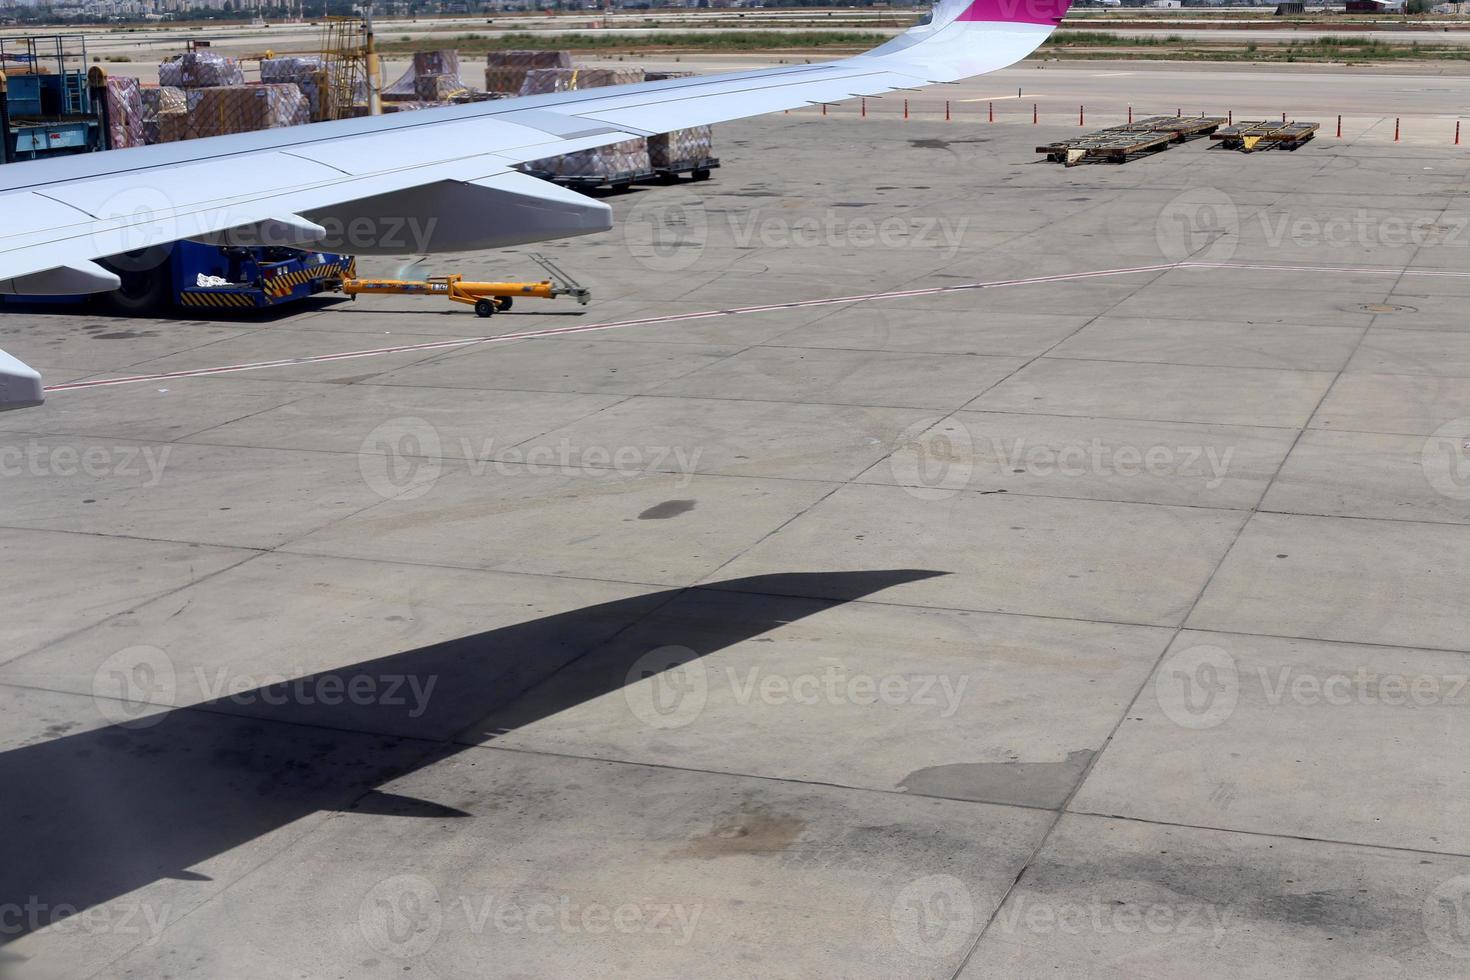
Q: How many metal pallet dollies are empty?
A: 3